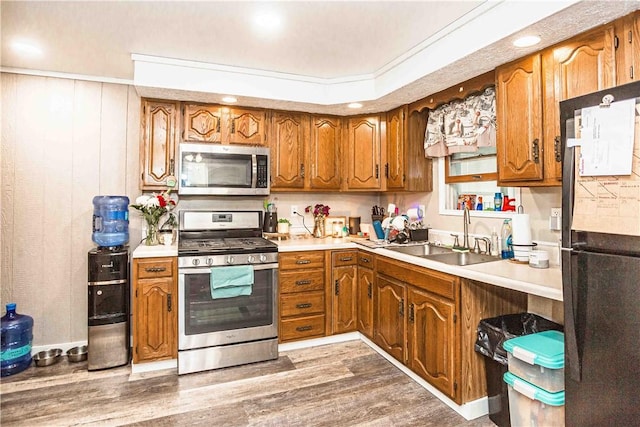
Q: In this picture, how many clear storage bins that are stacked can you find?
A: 2